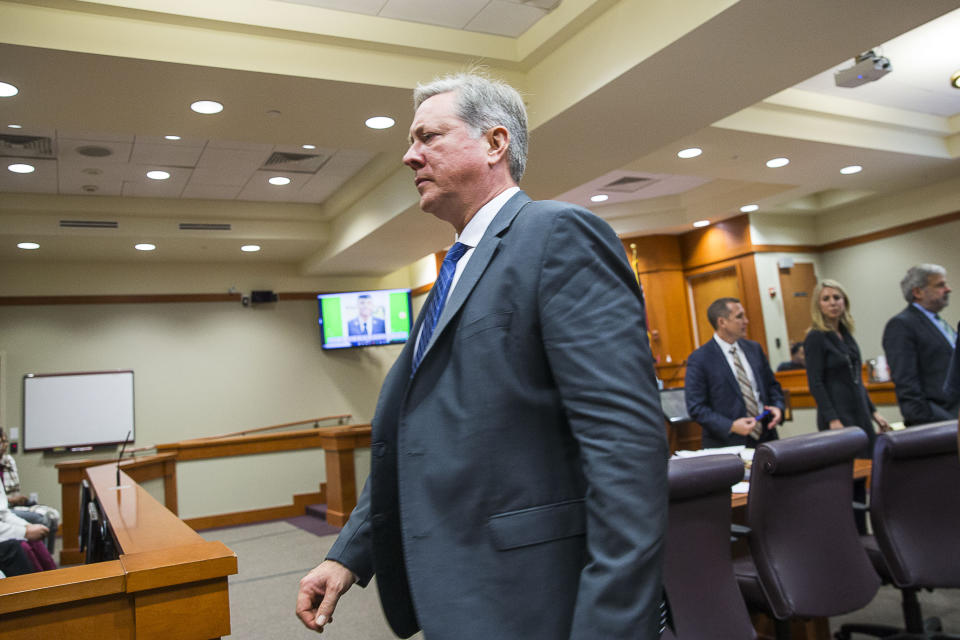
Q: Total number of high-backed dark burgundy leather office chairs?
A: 3